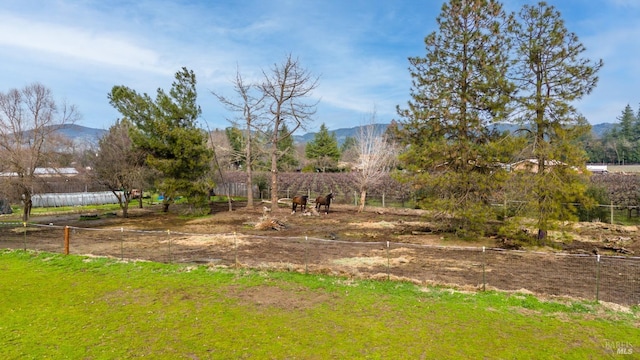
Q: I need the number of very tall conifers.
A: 2